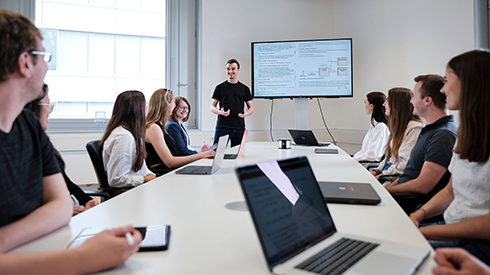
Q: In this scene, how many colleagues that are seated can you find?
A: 9